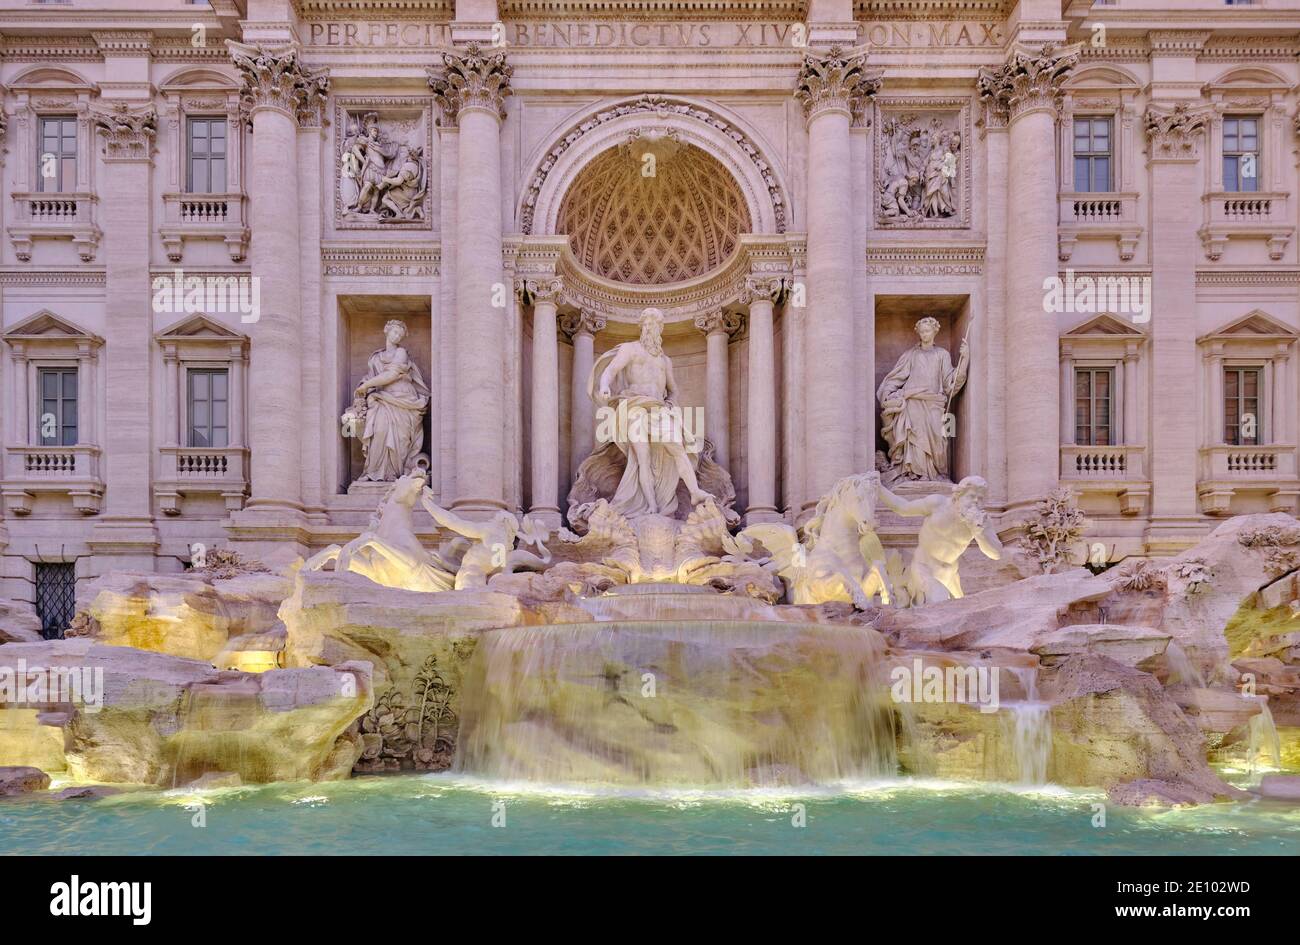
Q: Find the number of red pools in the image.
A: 0